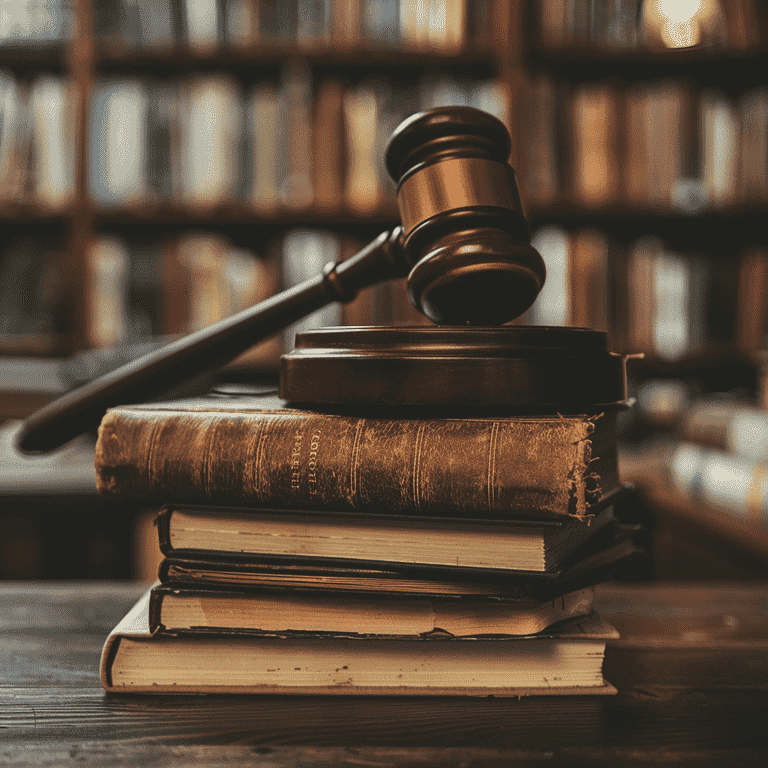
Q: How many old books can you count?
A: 5